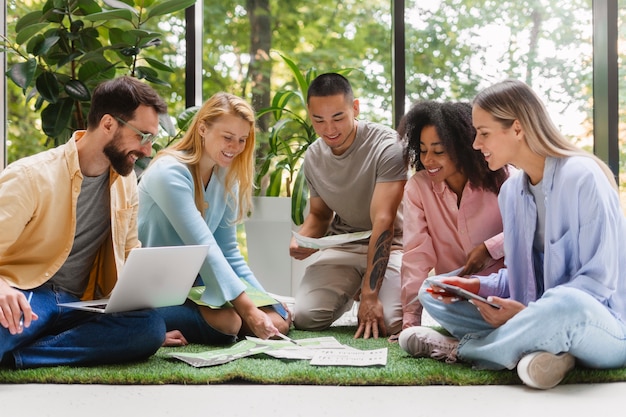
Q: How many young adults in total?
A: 5